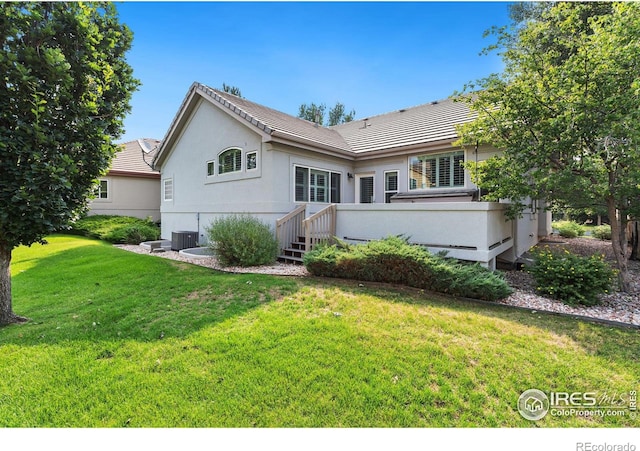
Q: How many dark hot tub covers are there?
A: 1